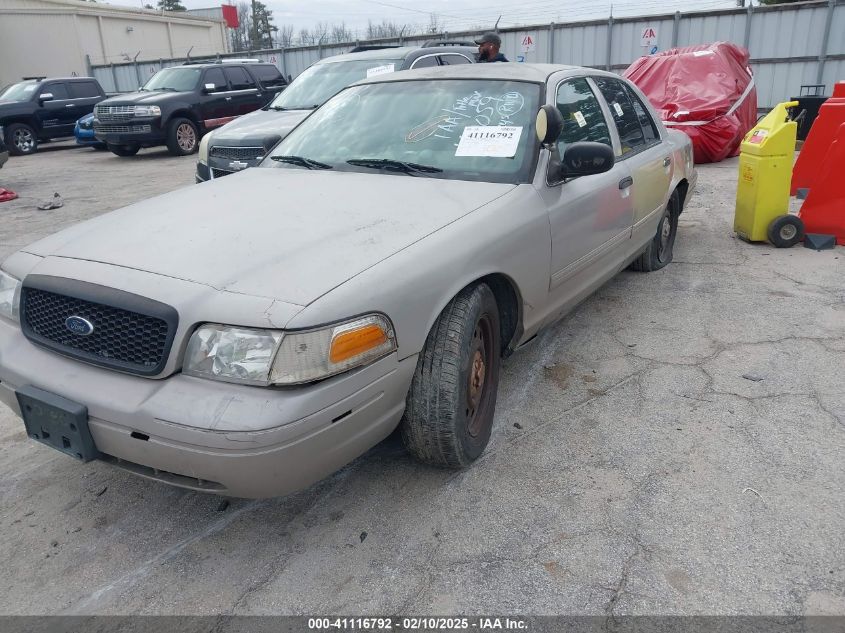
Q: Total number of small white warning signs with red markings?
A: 2